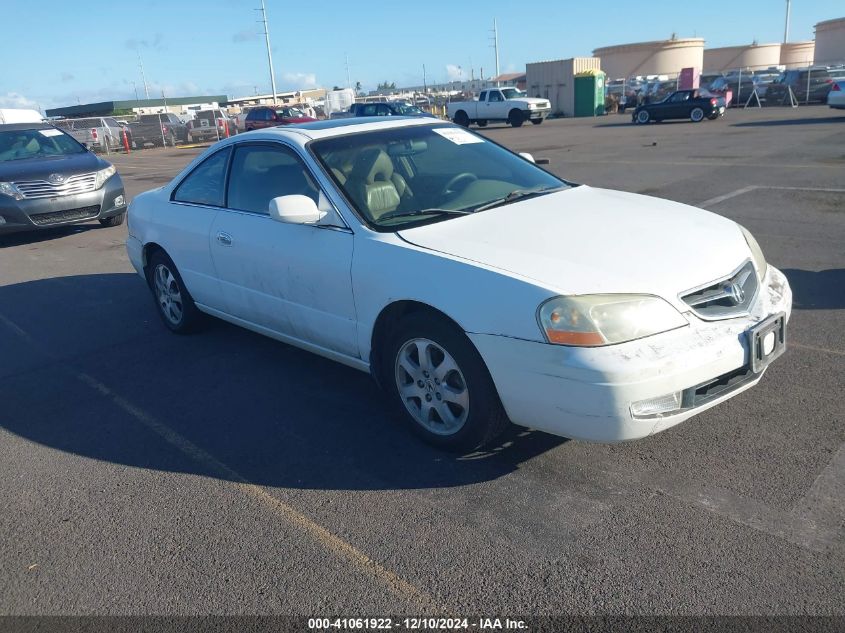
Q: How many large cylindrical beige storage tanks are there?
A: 4